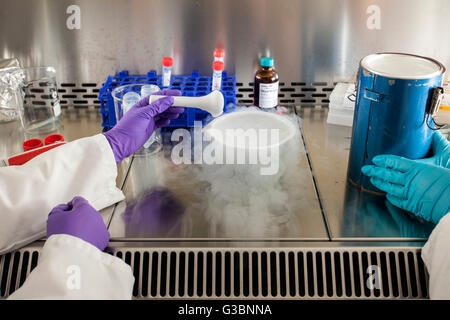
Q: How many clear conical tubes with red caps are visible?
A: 3